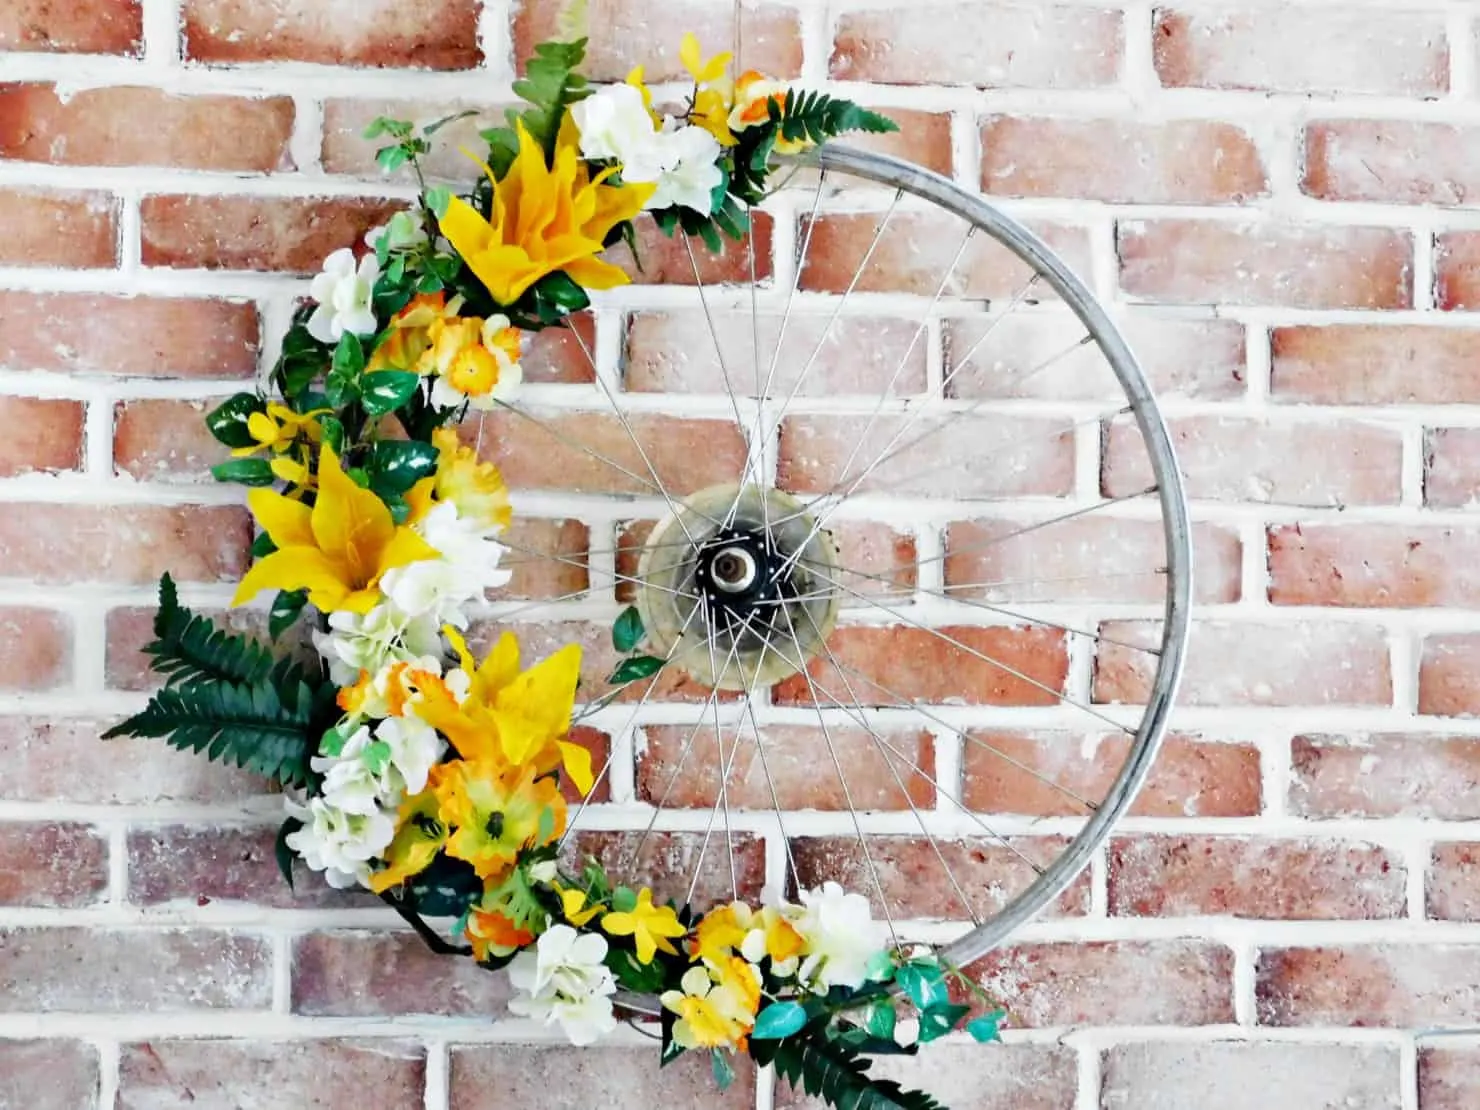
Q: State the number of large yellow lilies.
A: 3